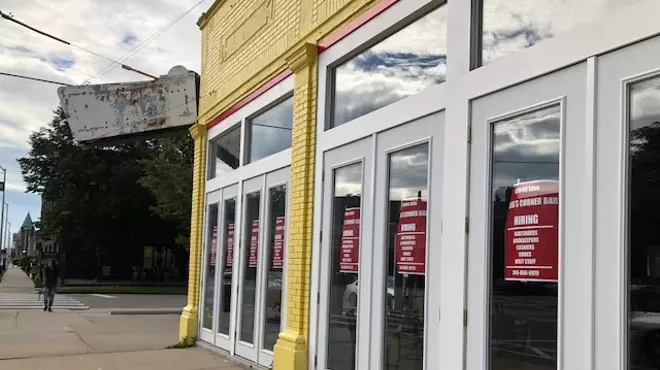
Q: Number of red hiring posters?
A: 7